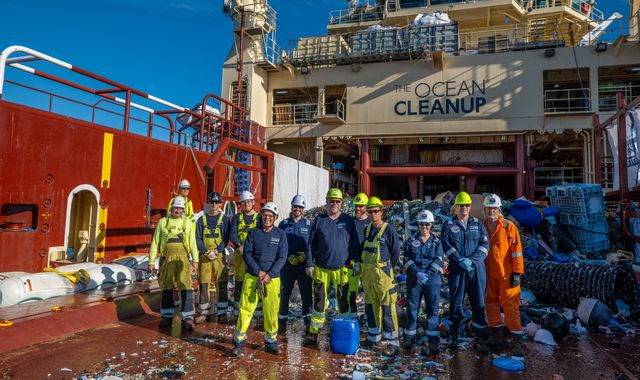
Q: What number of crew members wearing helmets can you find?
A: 12